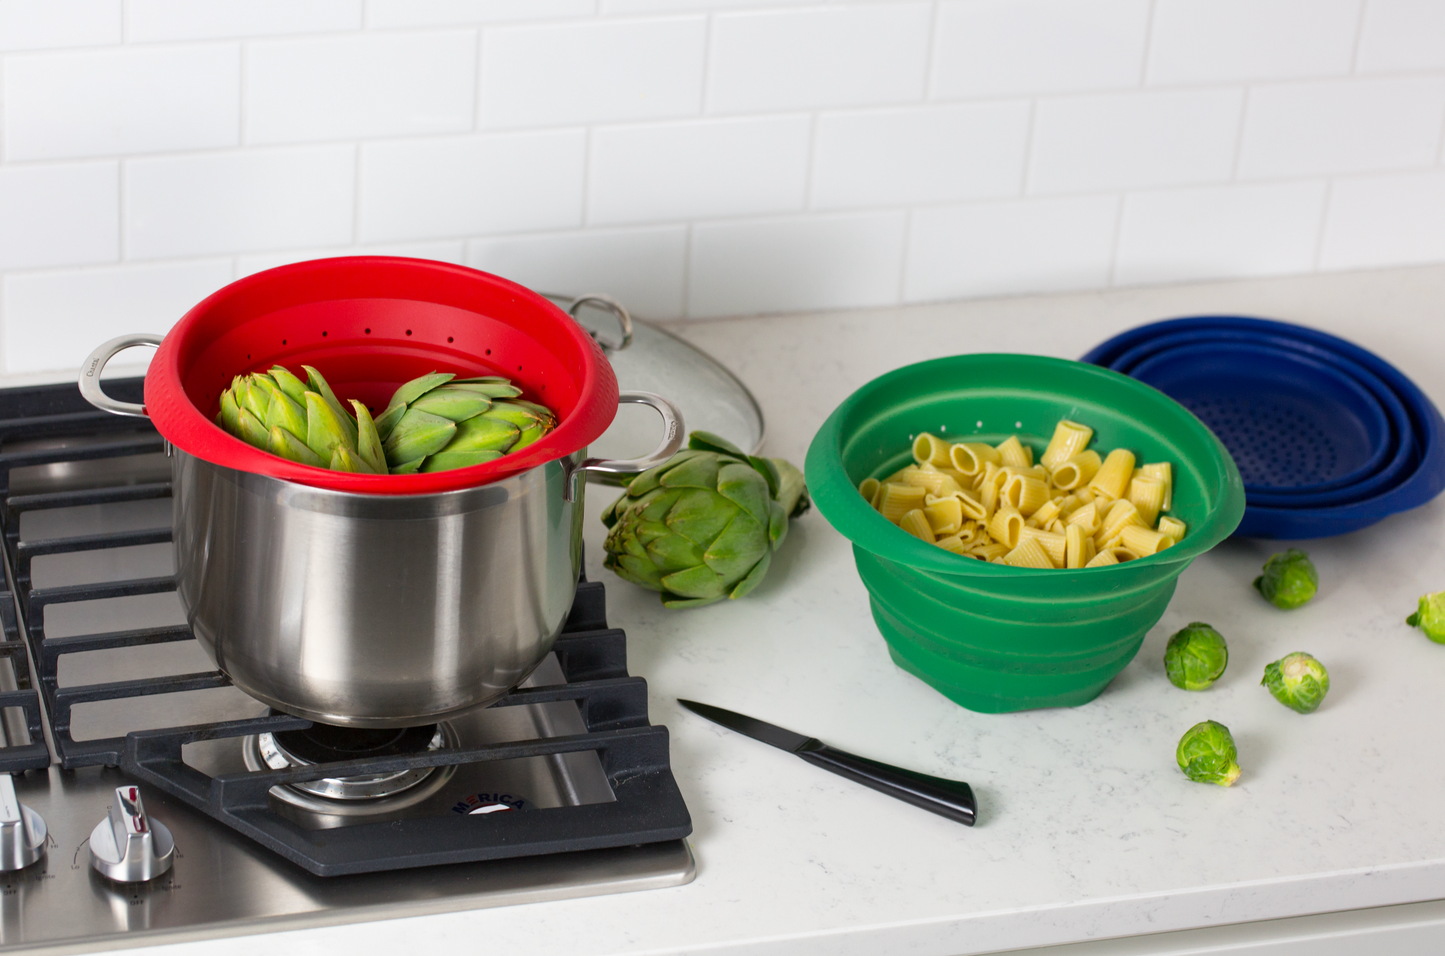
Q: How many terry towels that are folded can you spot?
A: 0